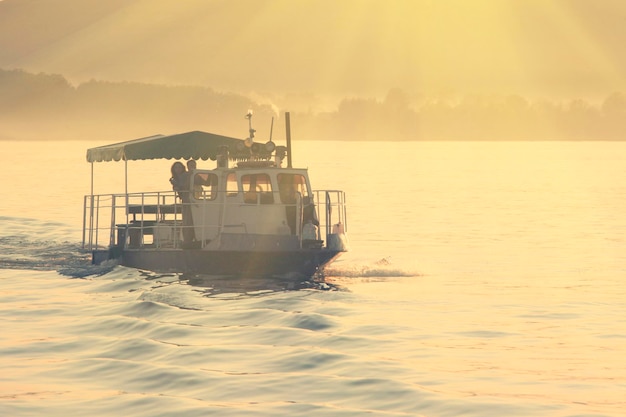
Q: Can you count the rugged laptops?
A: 0